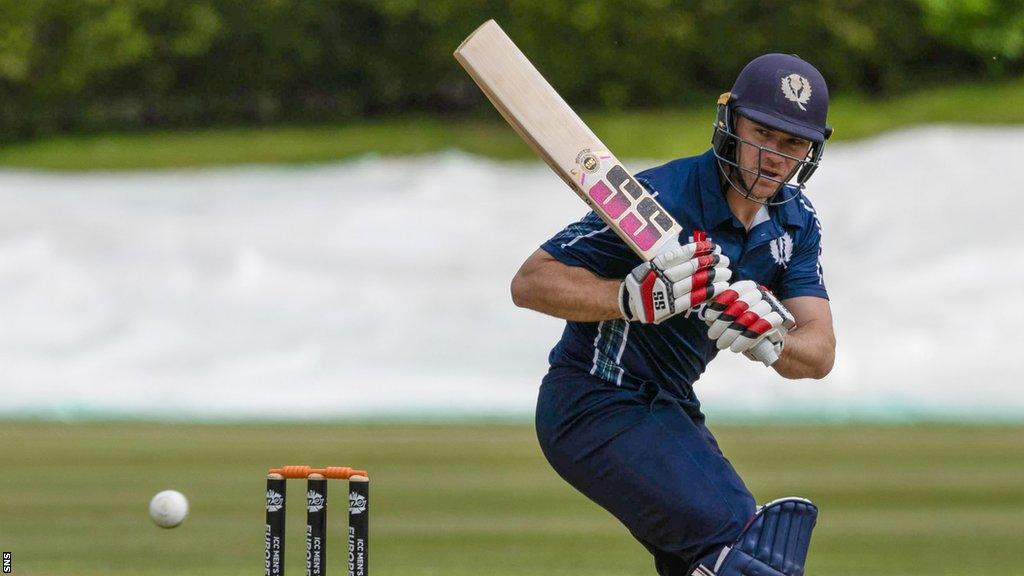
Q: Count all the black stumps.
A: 3